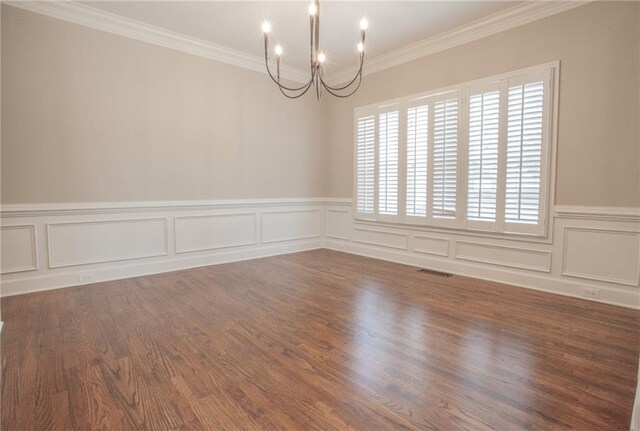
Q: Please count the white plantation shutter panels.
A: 6